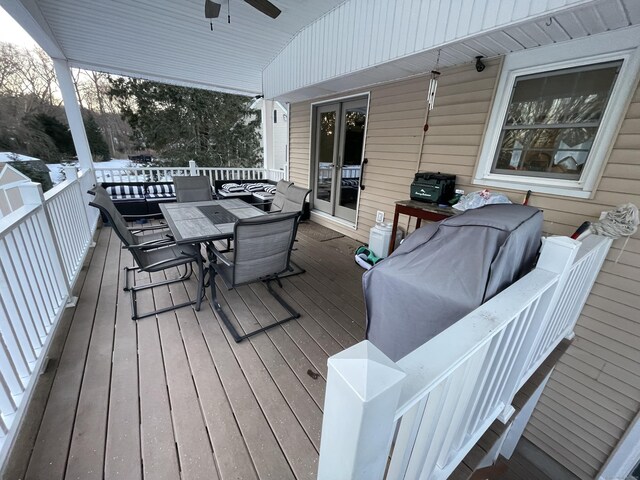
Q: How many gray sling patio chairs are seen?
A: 6